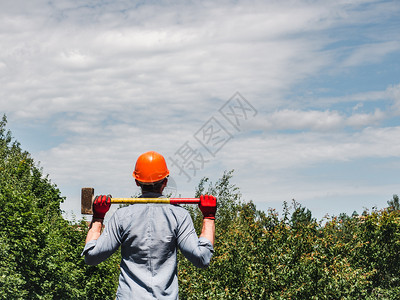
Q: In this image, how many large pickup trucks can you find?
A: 0